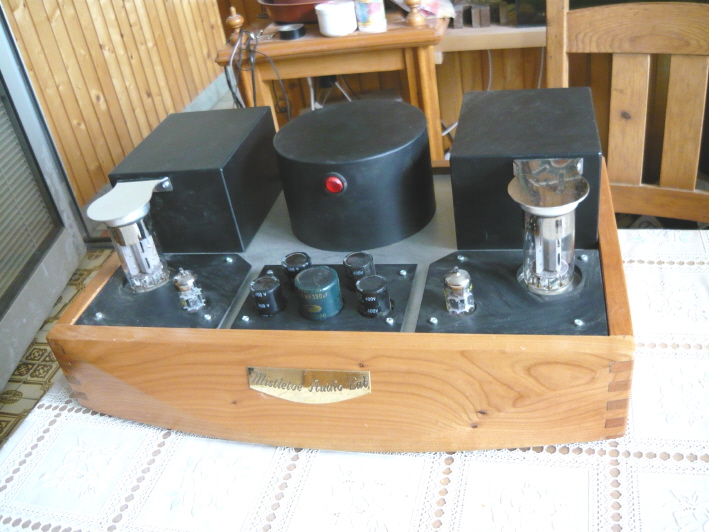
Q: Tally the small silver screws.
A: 11